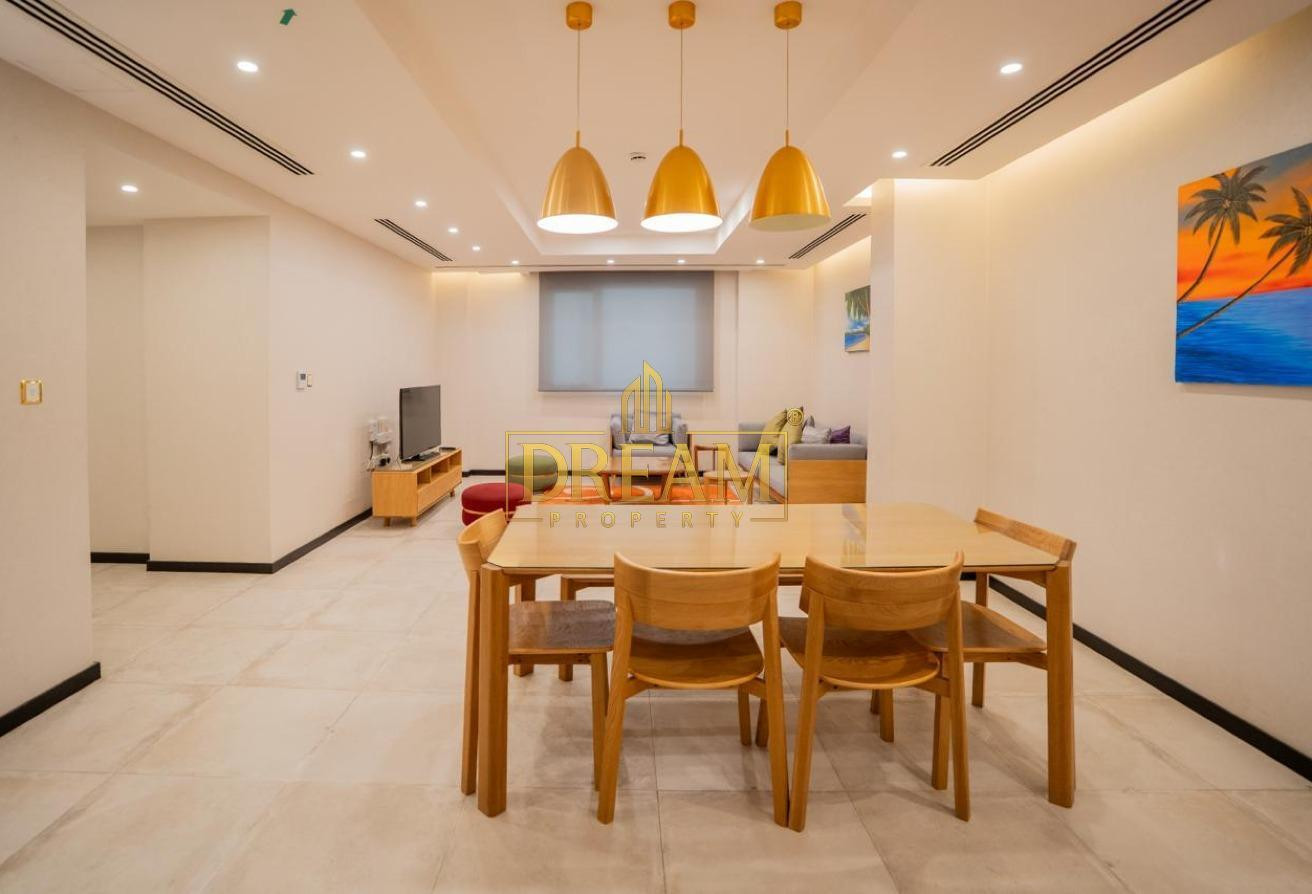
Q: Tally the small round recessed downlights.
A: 12